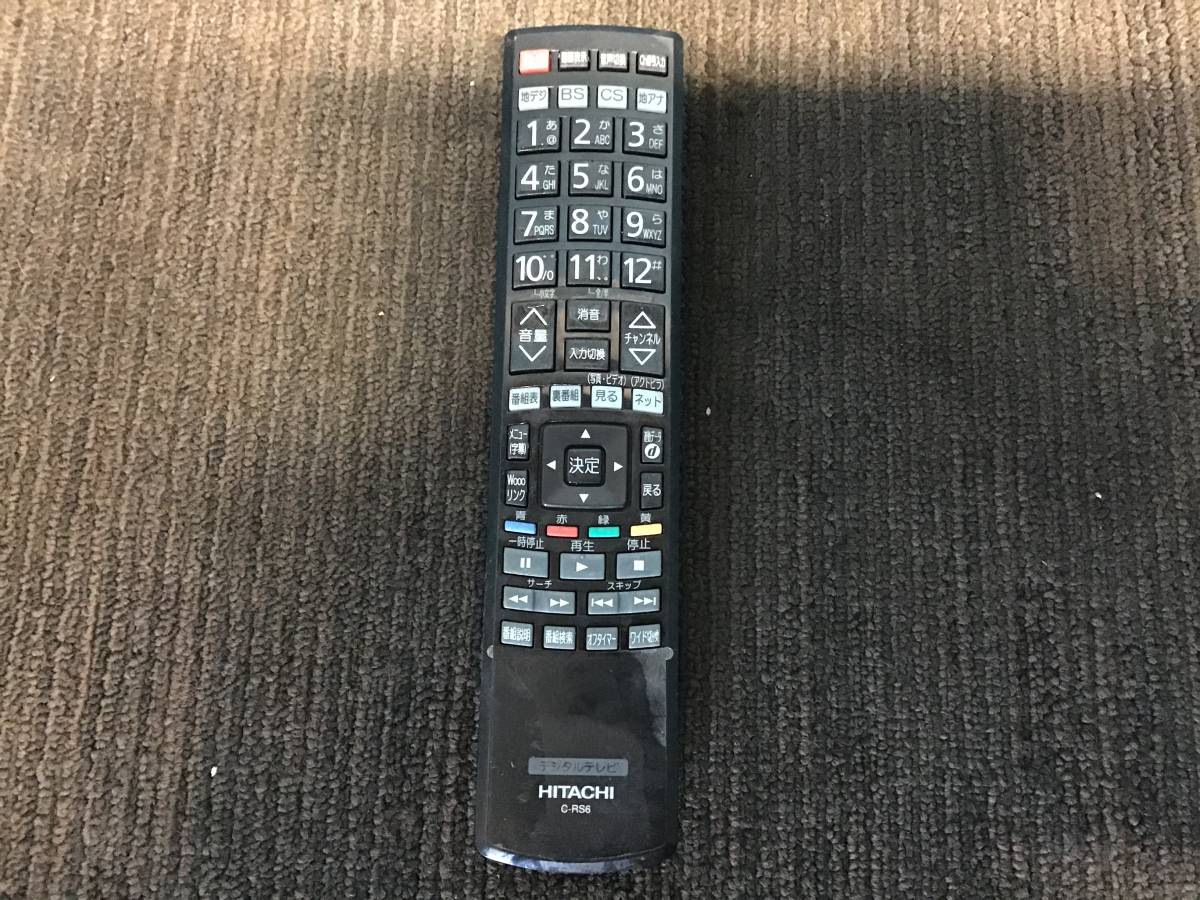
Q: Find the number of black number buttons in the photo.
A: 12